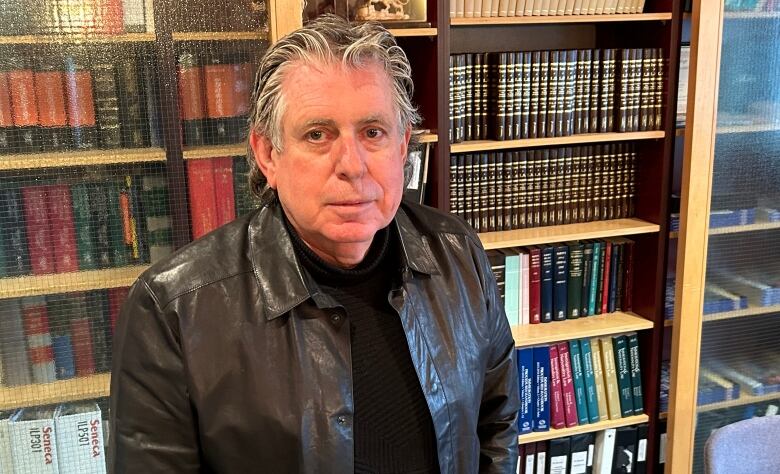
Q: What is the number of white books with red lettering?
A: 2